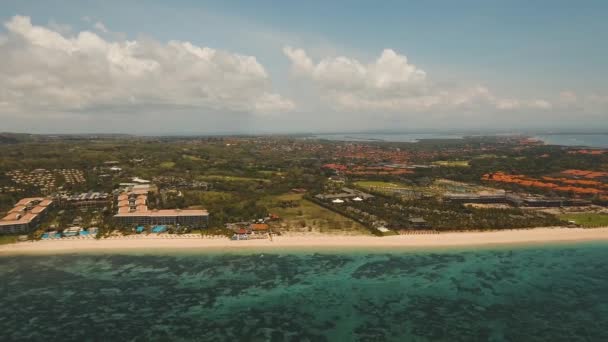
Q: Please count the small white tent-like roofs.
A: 2